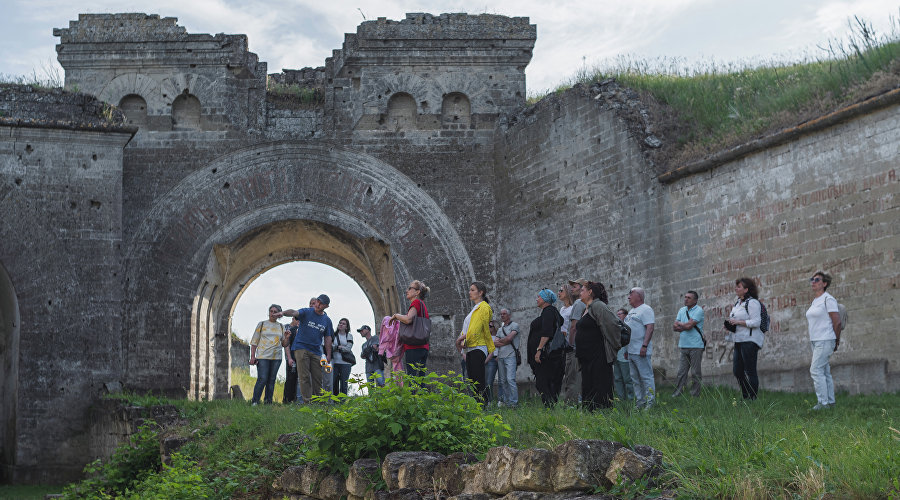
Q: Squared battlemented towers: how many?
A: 2